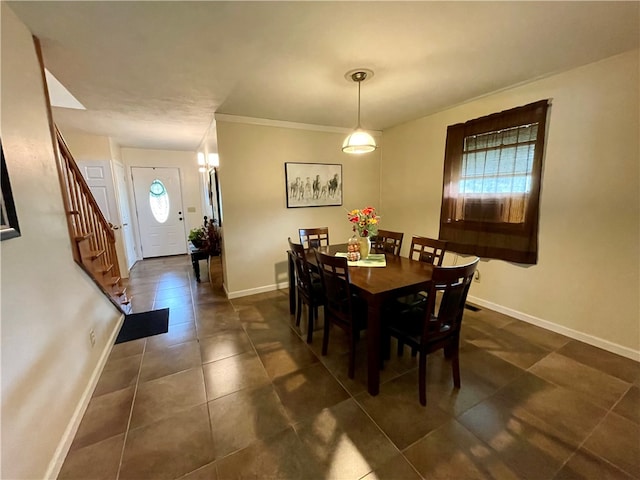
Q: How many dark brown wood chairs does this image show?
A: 6